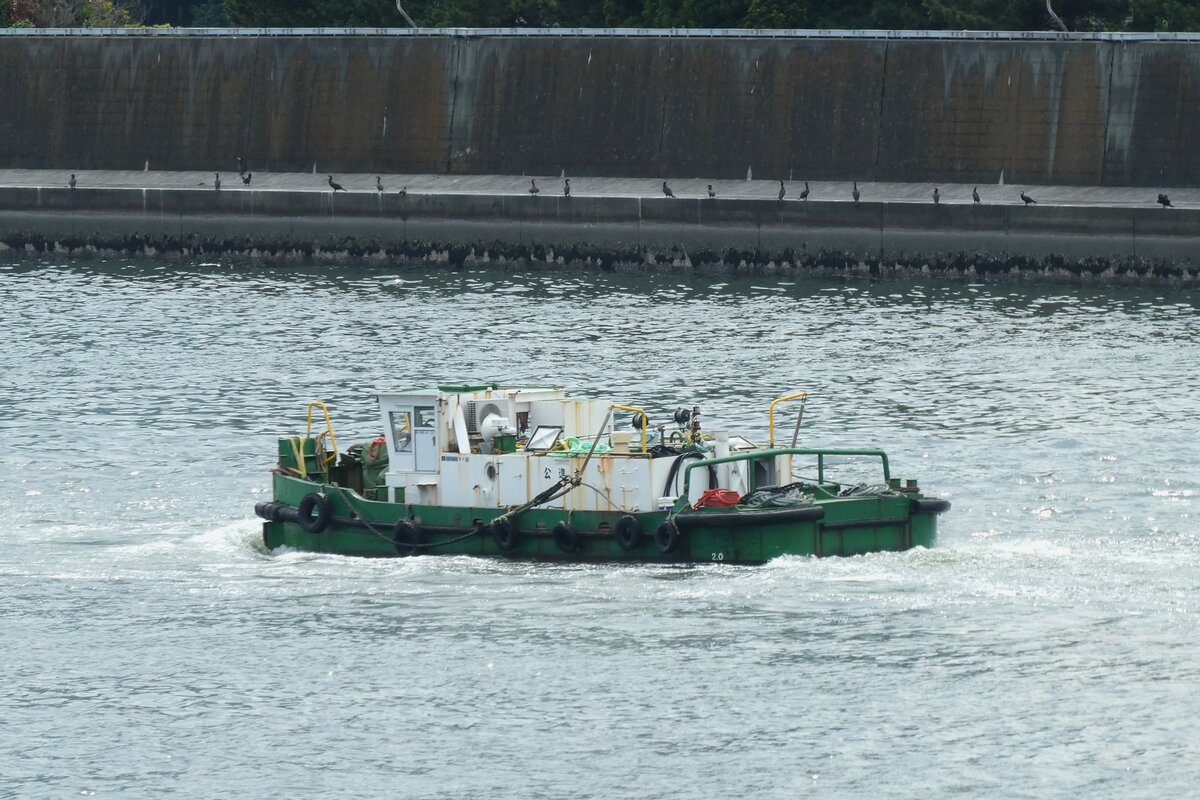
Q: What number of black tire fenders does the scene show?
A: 6